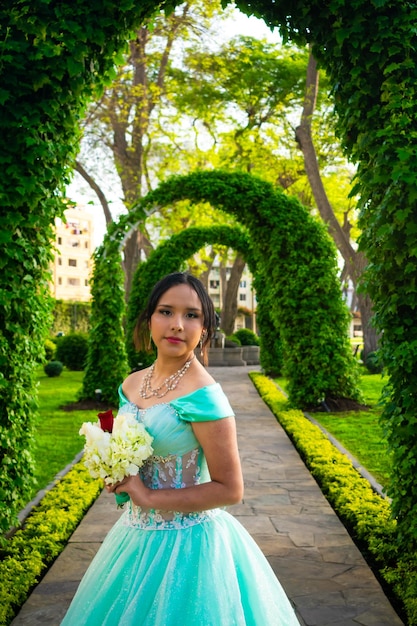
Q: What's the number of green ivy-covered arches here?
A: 3